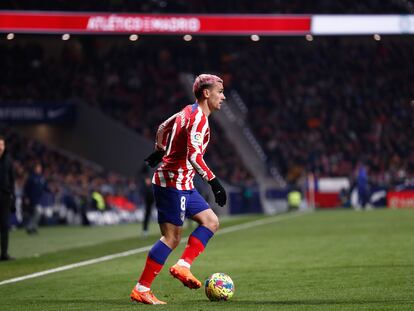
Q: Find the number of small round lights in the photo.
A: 7